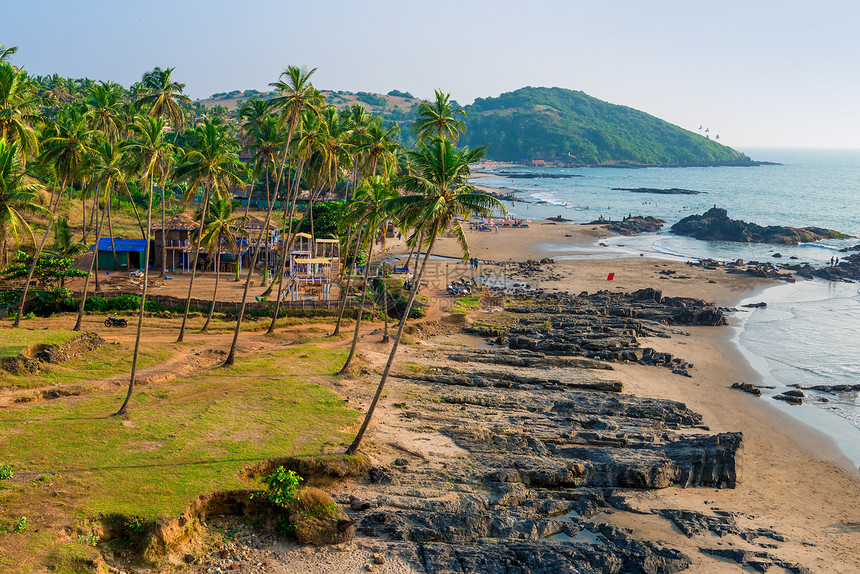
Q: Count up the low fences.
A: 1